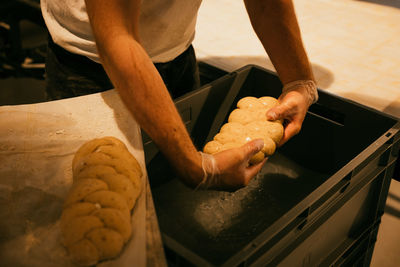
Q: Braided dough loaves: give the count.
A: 2